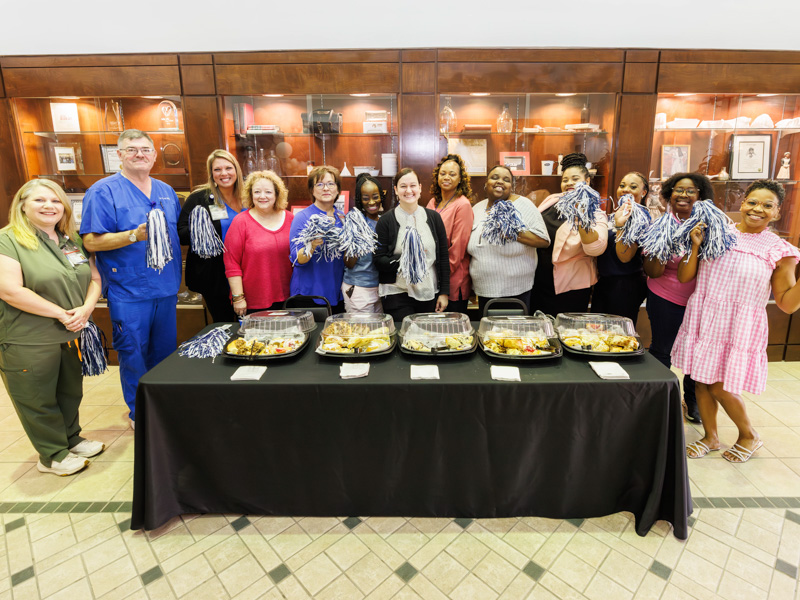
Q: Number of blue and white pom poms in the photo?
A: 12